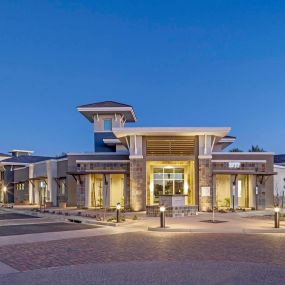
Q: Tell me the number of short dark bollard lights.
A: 3